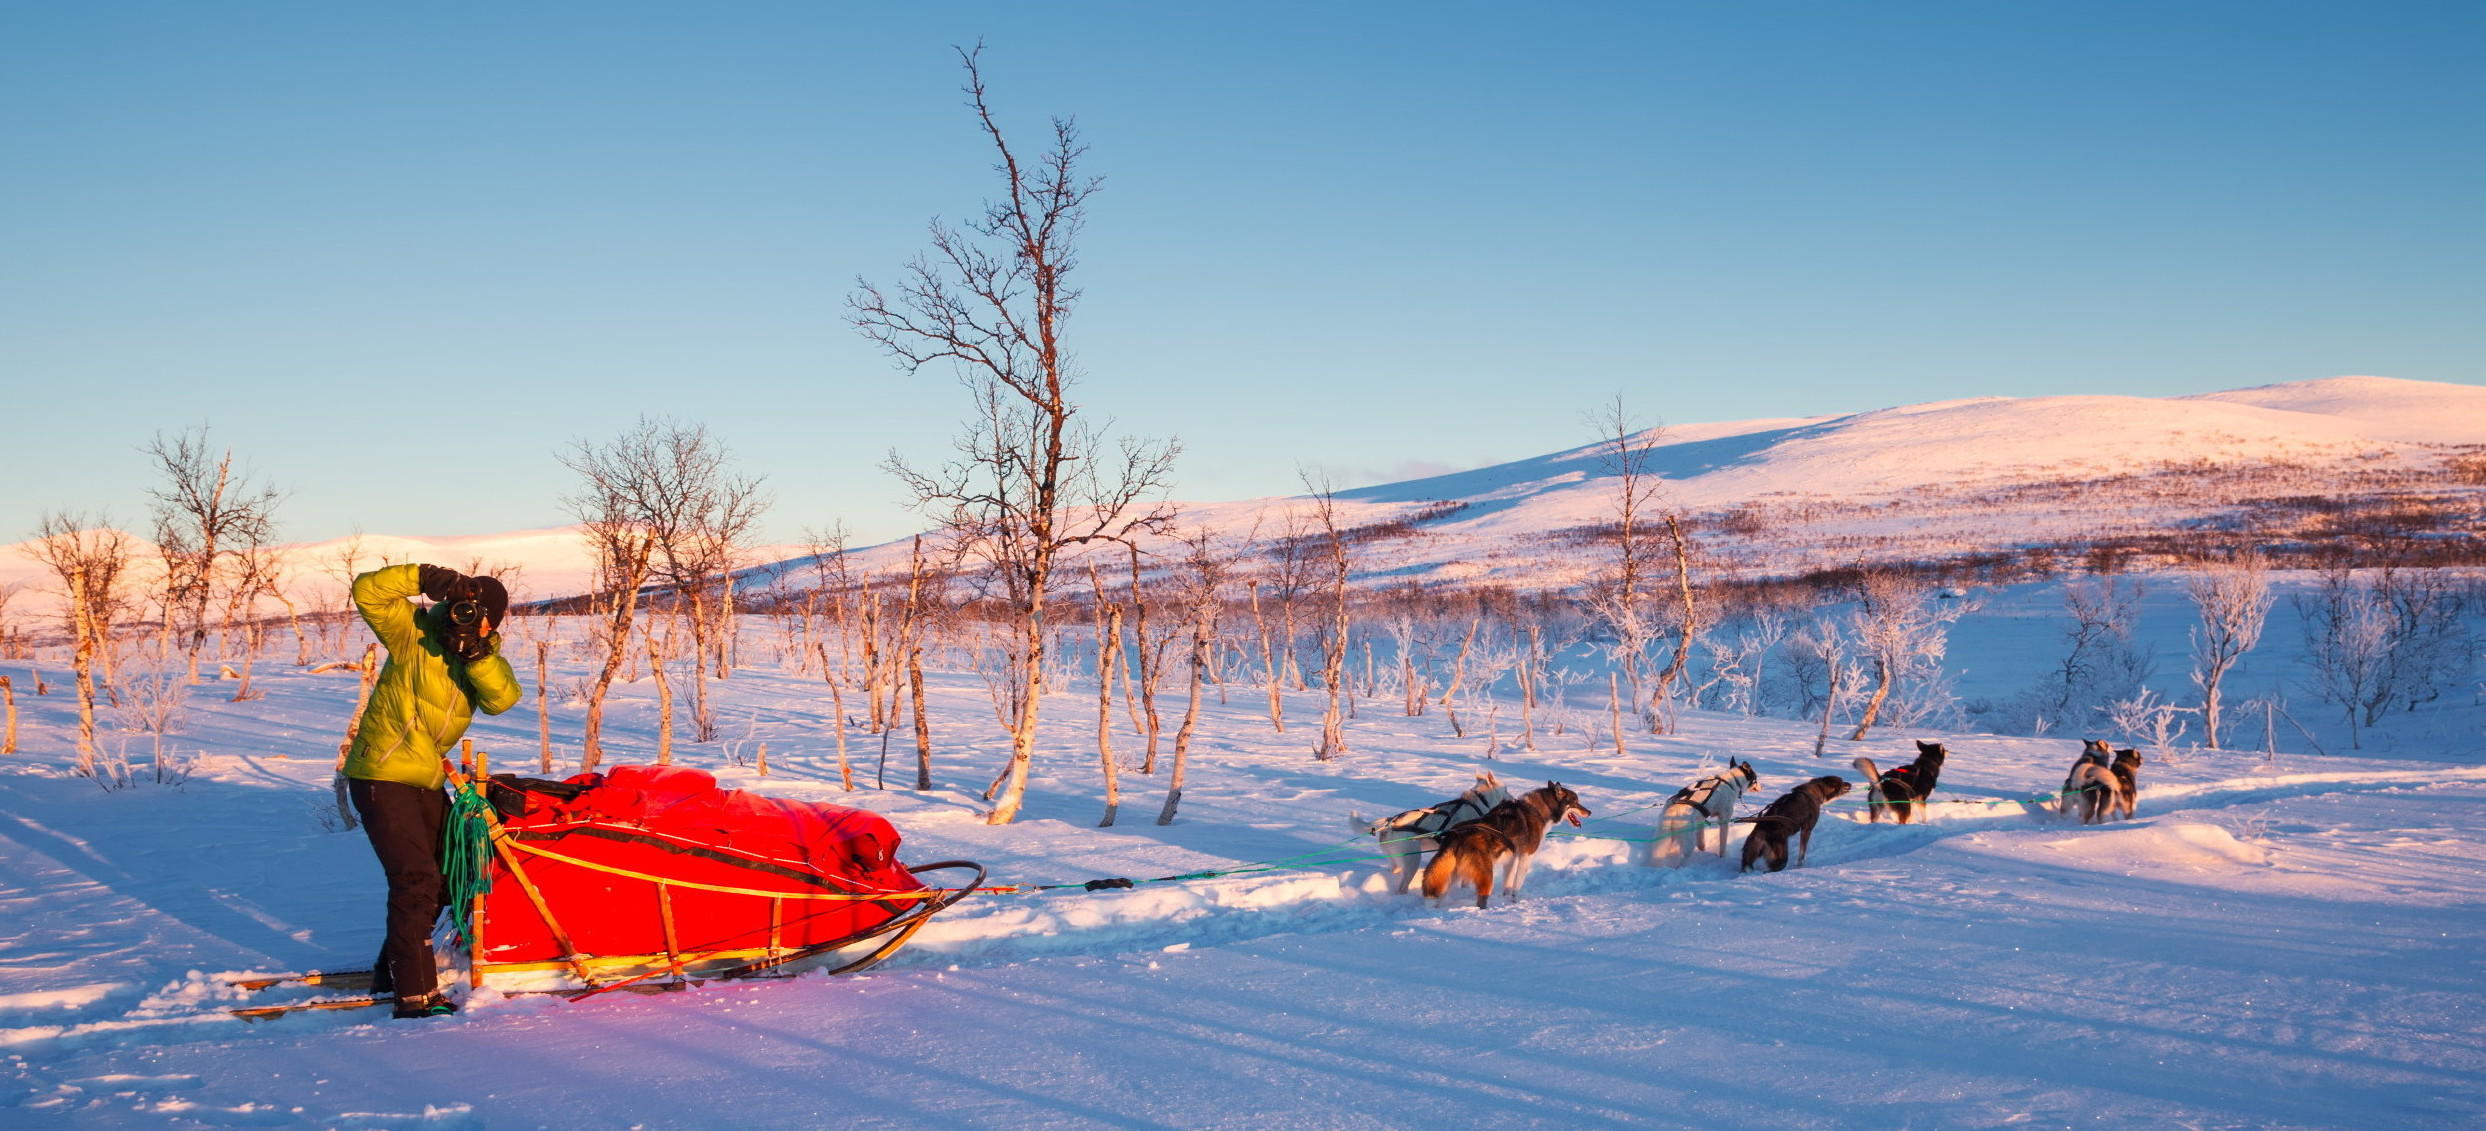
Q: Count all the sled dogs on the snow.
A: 7